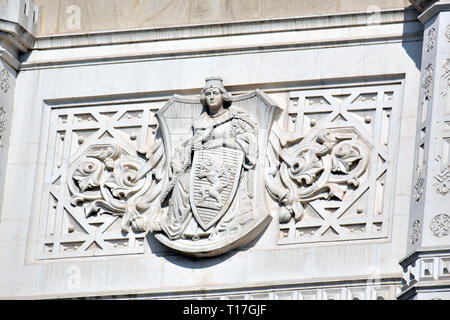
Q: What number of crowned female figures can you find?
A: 1